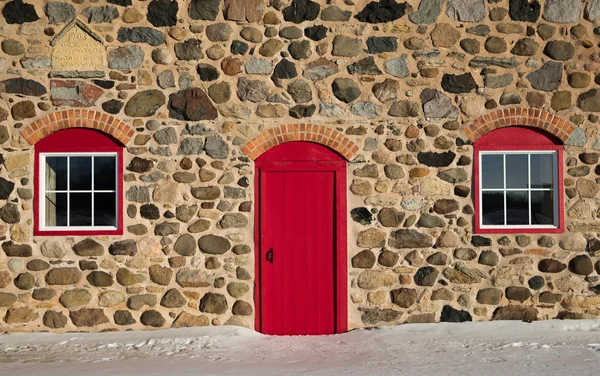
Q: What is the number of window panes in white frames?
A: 12